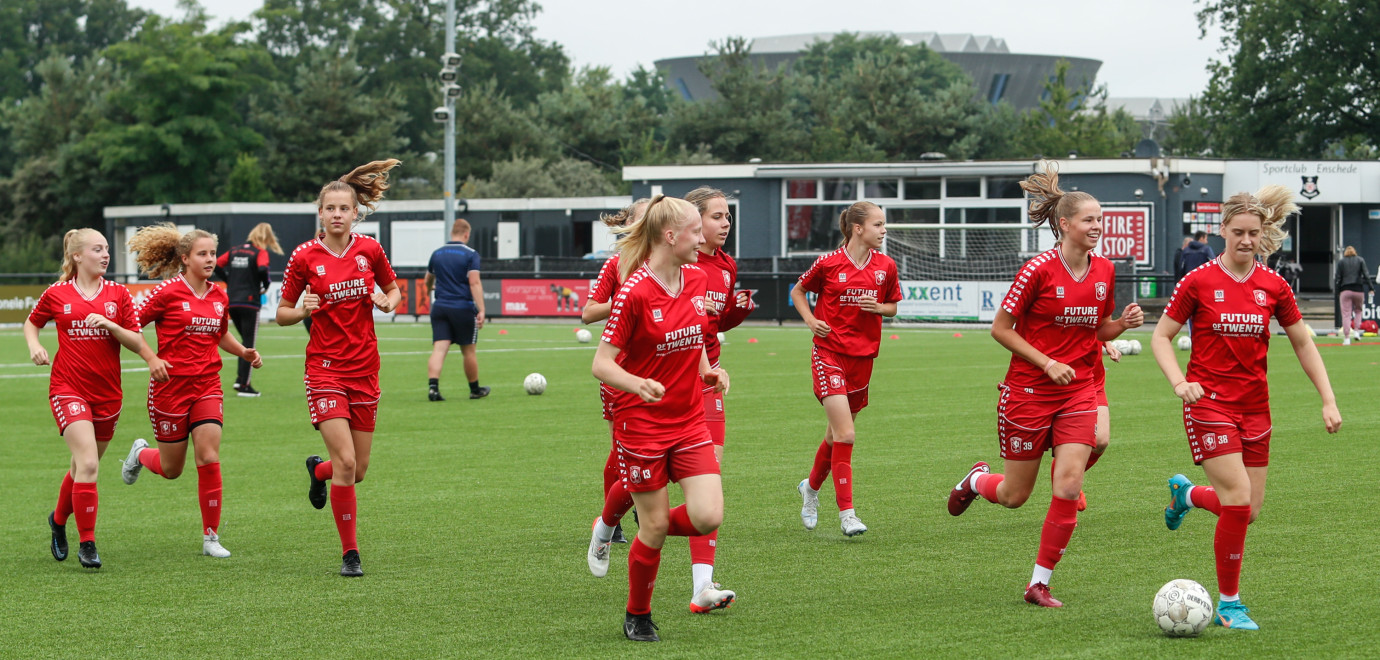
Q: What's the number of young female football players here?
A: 10